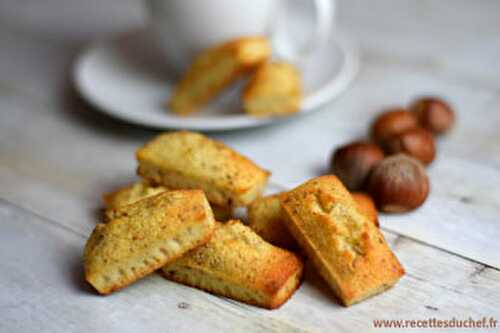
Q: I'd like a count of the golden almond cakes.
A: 8